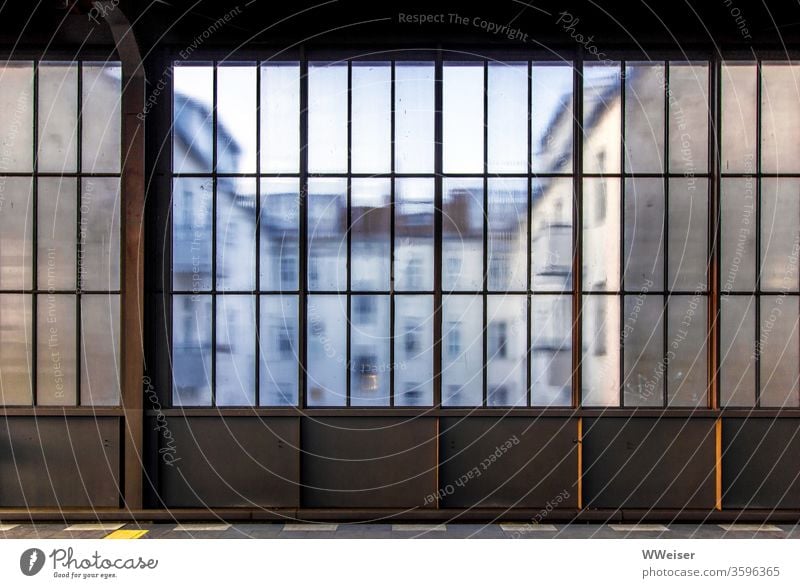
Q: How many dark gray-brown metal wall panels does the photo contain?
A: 6